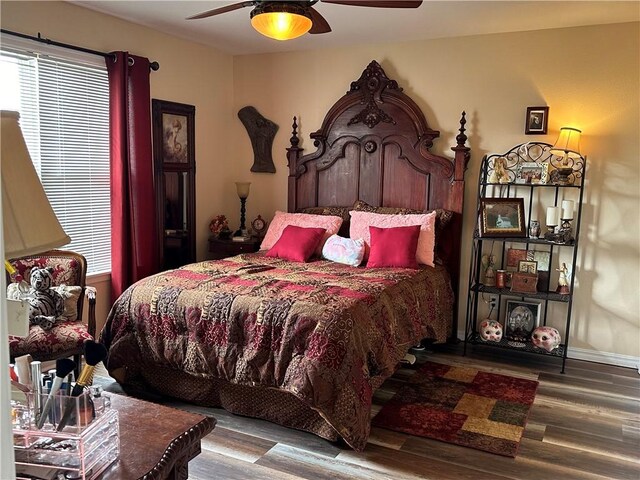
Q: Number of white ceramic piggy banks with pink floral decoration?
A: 2